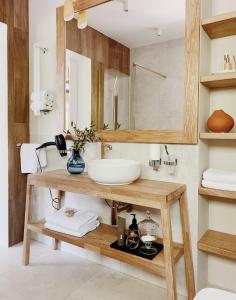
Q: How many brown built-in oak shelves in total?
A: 5